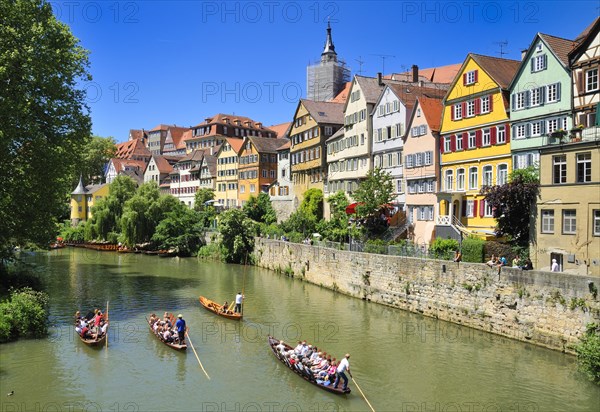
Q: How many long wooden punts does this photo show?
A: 4